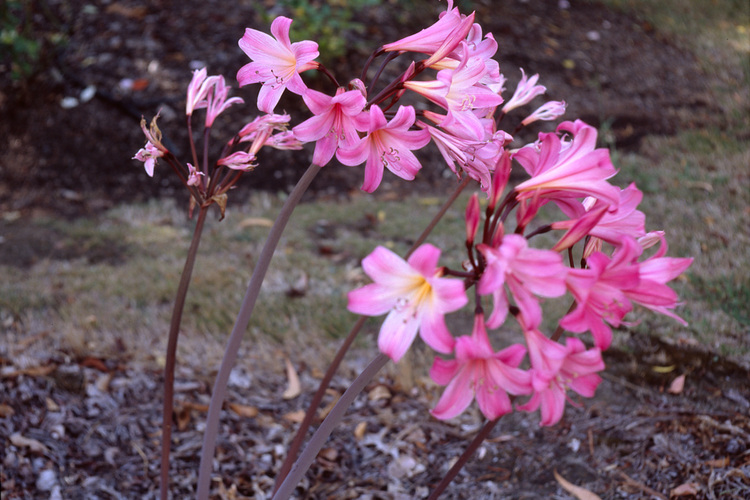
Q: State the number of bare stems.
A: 5